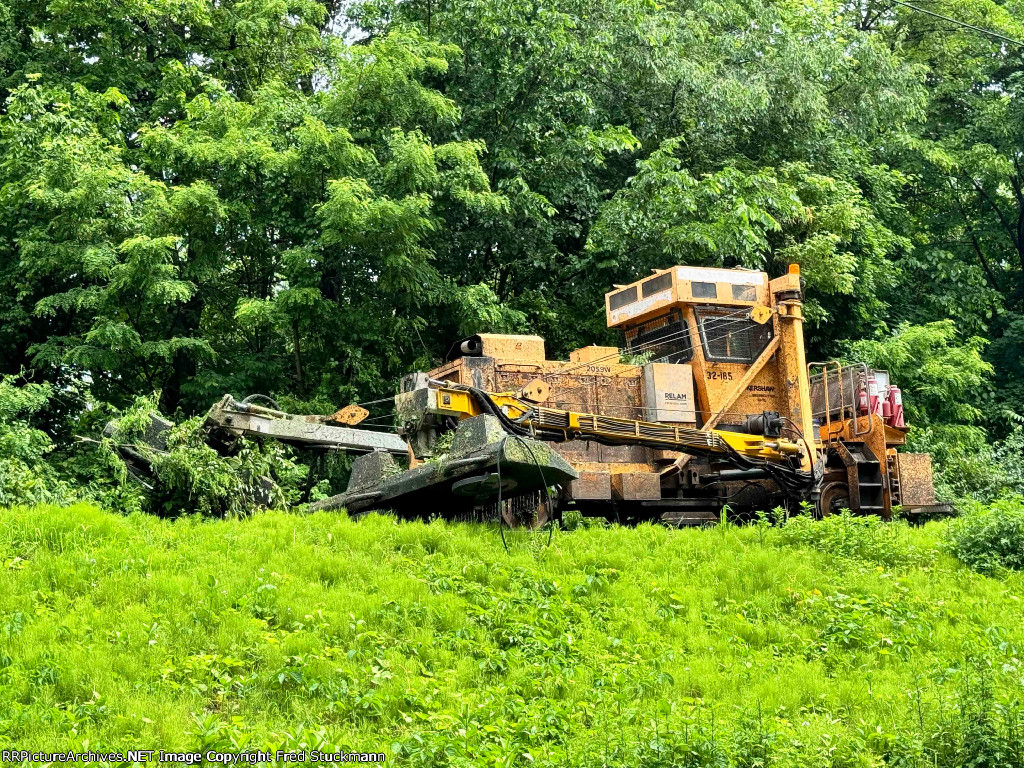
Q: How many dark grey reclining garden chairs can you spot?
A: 0